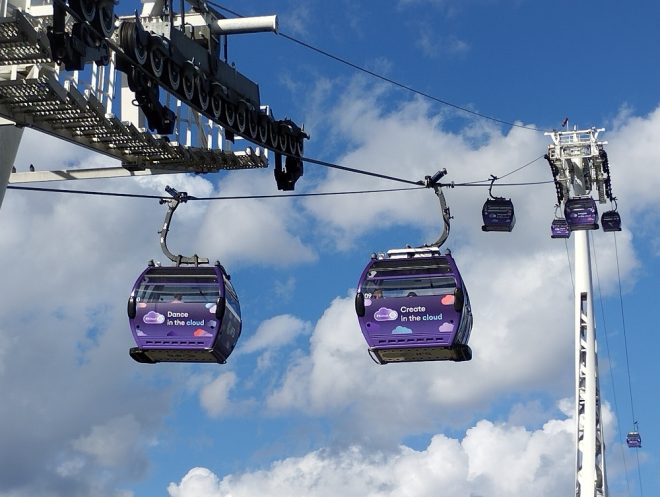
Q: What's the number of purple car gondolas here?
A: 7